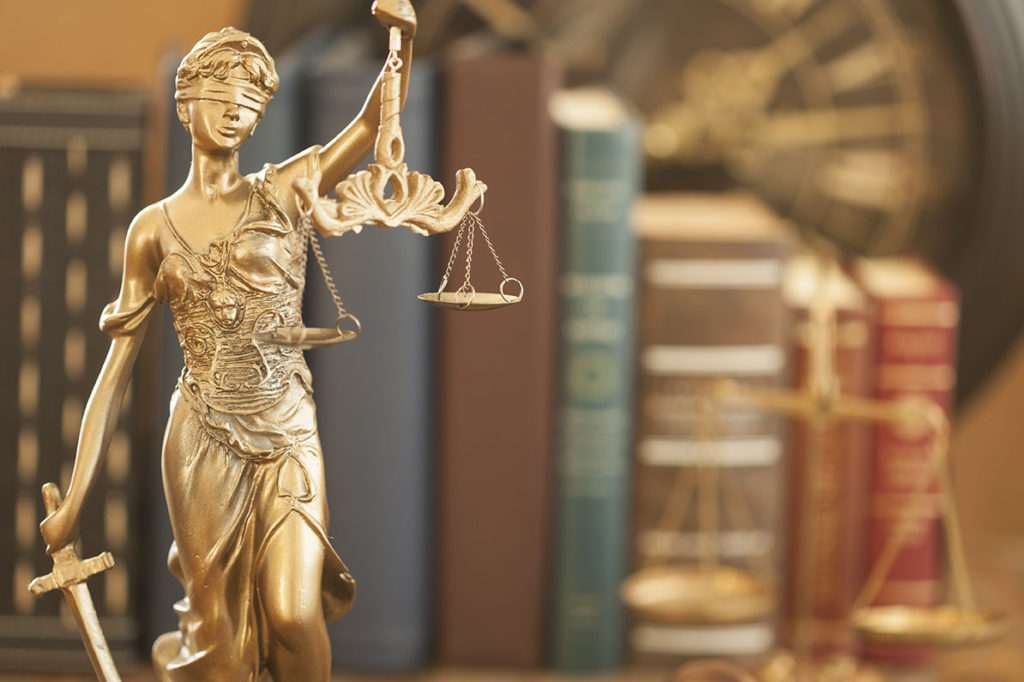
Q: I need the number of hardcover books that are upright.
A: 8